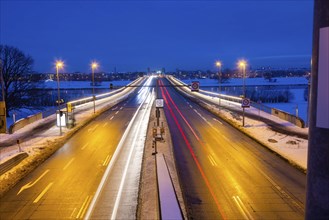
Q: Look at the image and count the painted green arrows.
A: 0